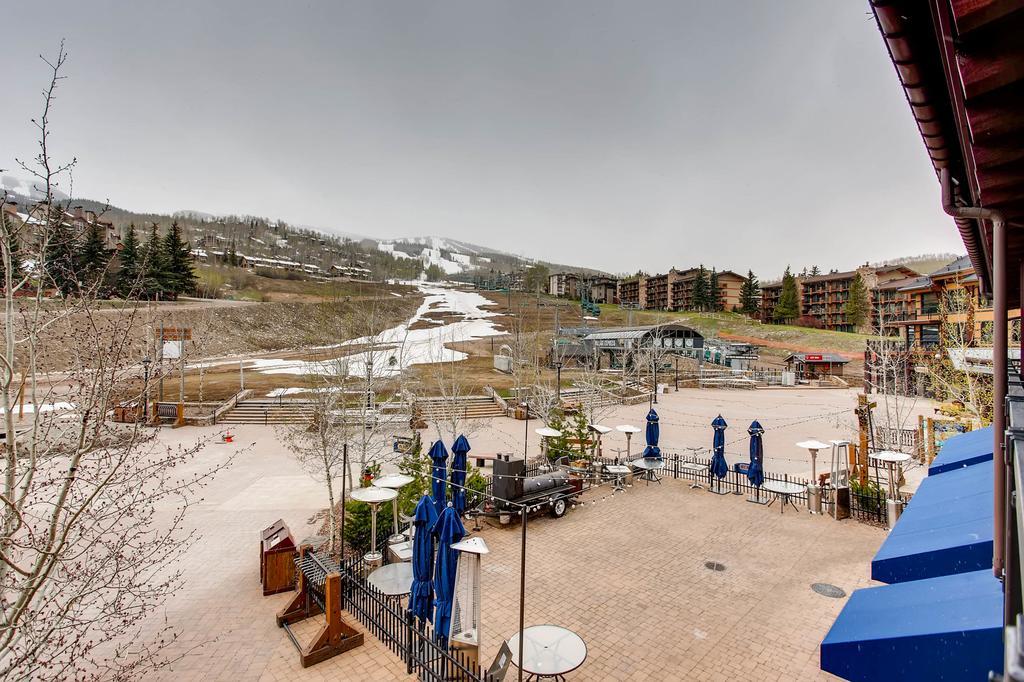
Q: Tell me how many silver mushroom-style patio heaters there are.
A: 7